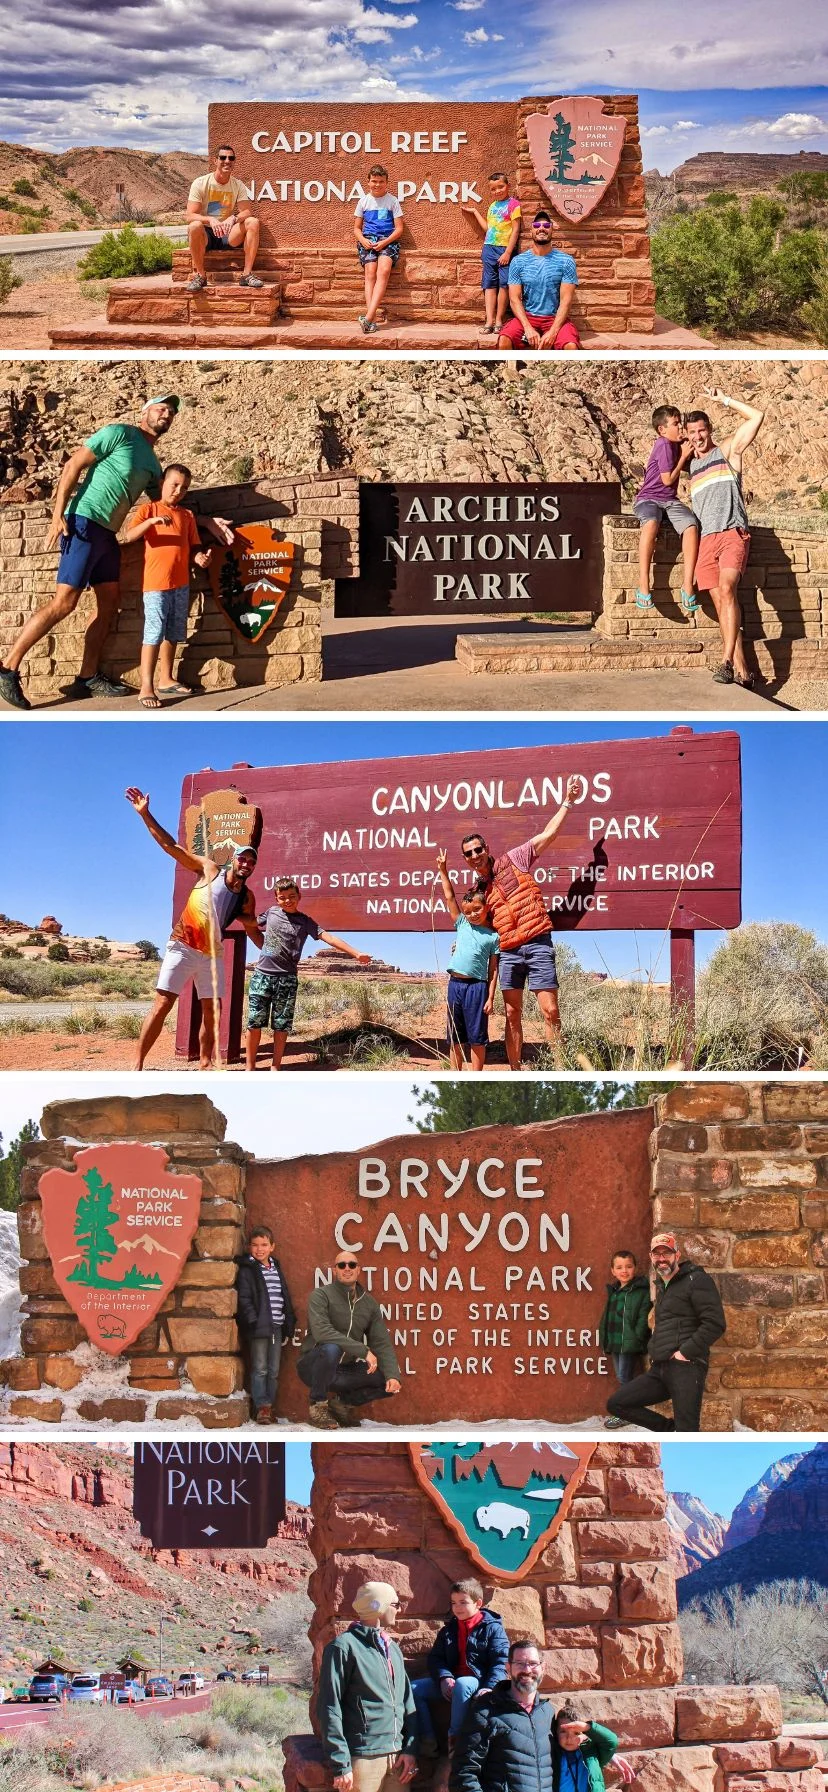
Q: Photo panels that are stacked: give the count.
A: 5